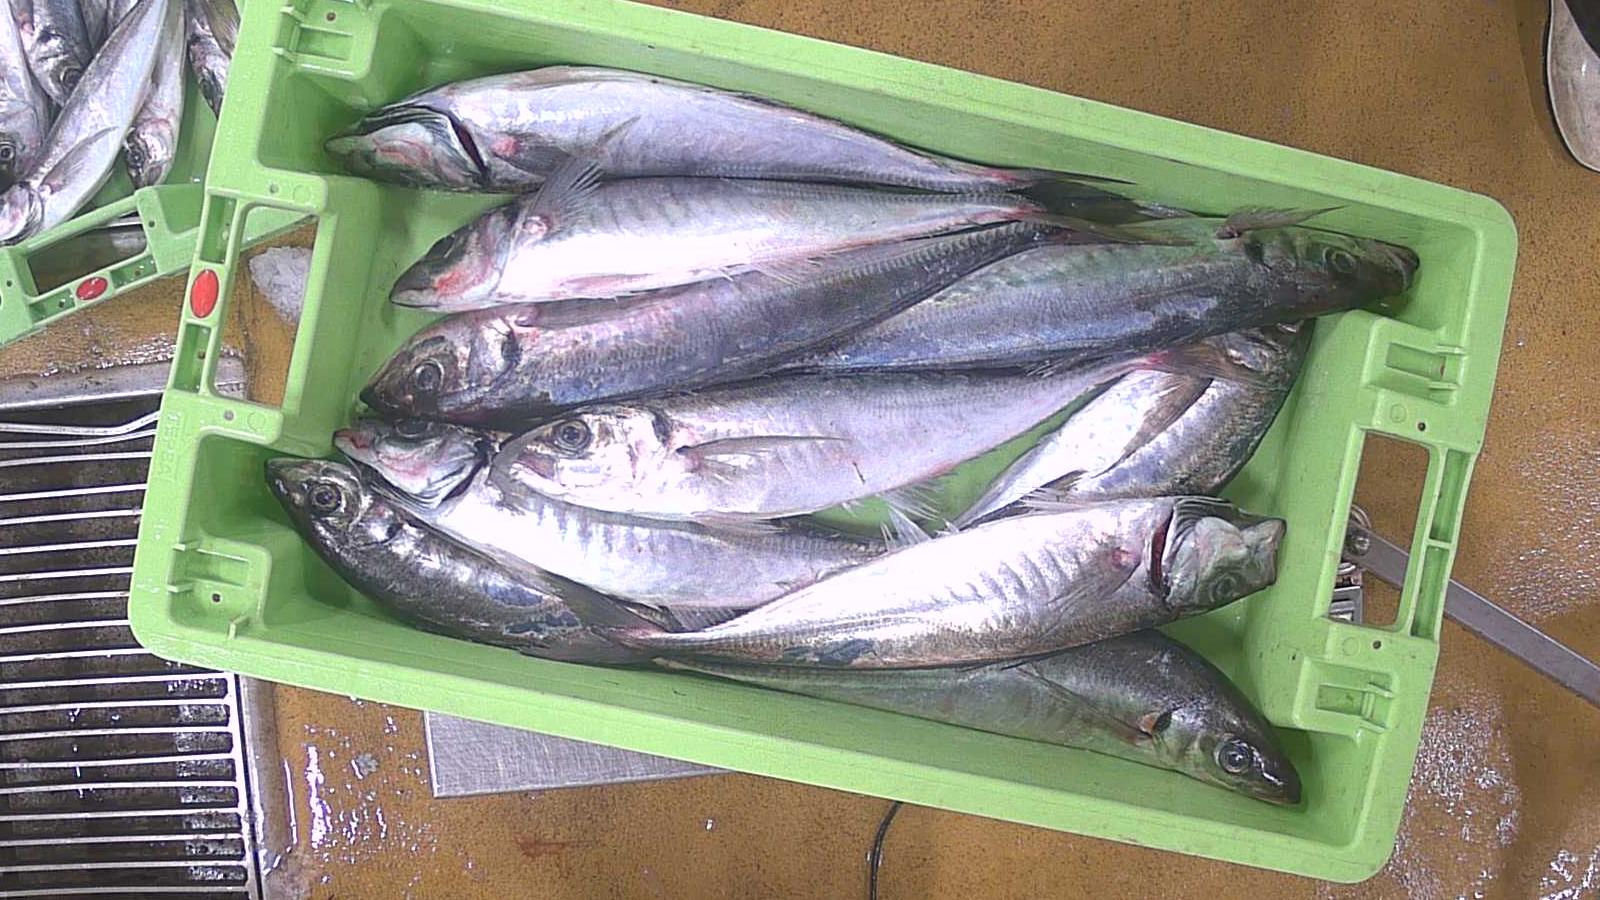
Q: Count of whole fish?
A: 10